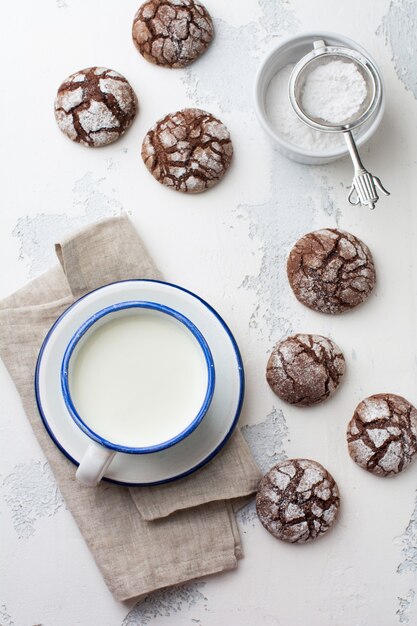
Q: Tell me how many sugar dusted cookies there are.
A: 7